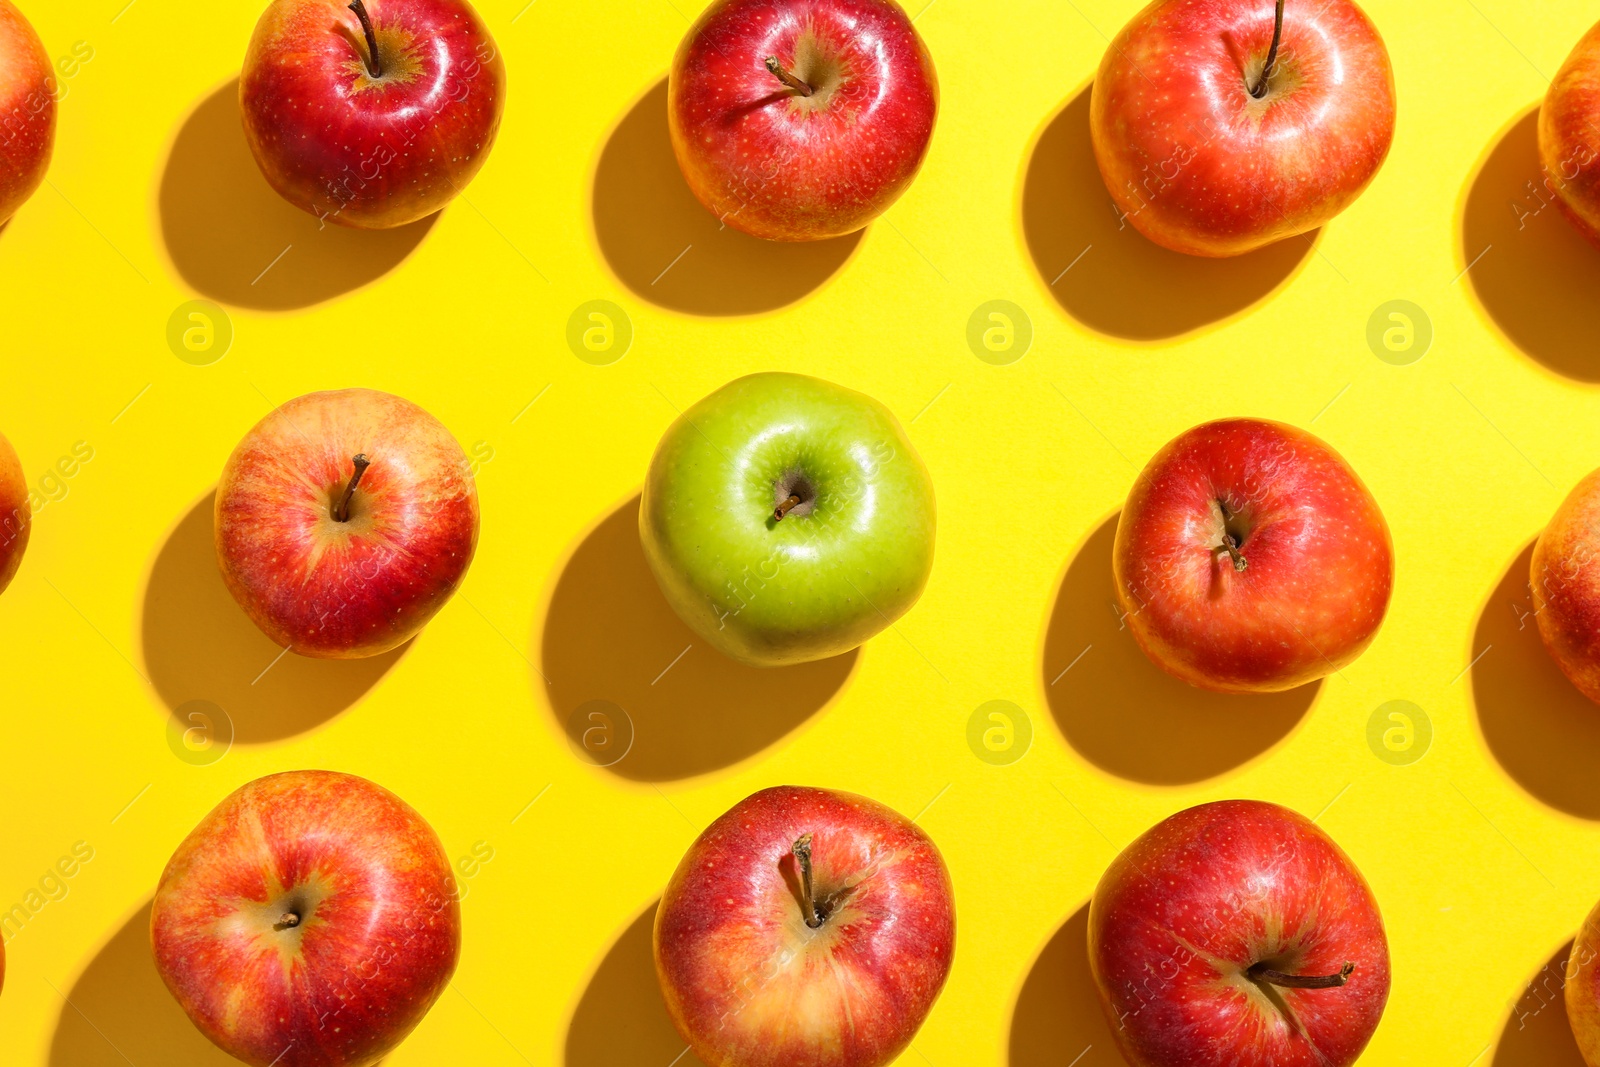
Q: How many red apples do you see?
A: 14